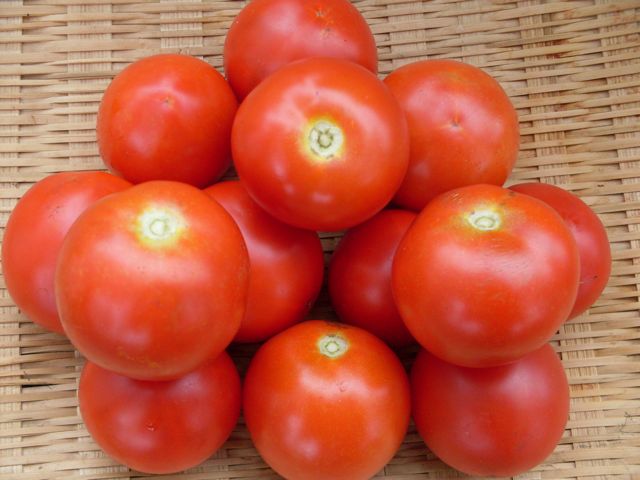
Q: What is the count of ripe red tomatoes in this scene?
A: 13